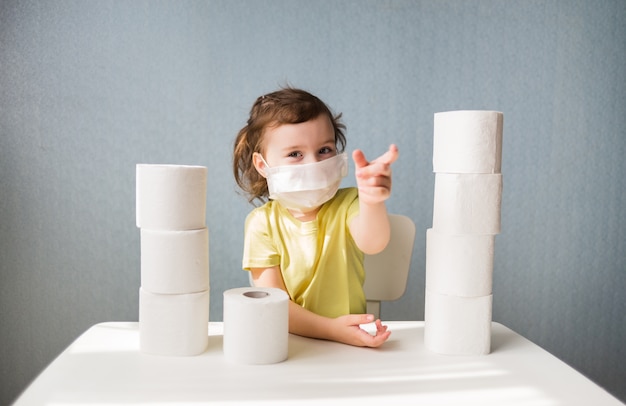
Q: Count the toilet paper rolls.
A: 8